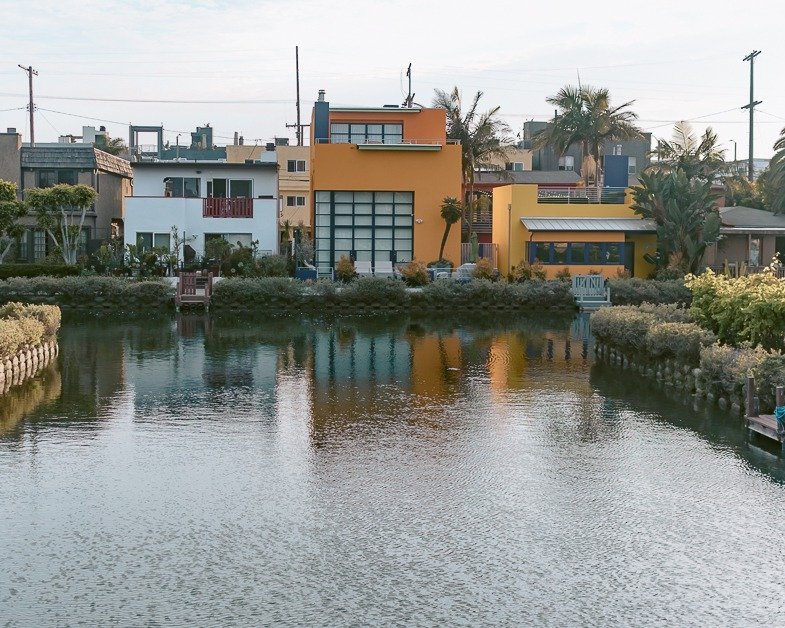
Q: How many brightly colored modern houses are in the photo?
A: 2